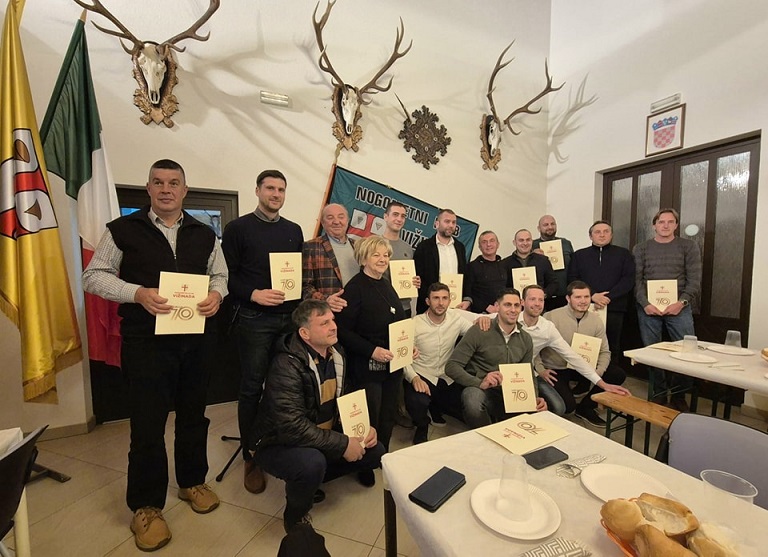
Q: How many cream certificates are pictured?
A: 13